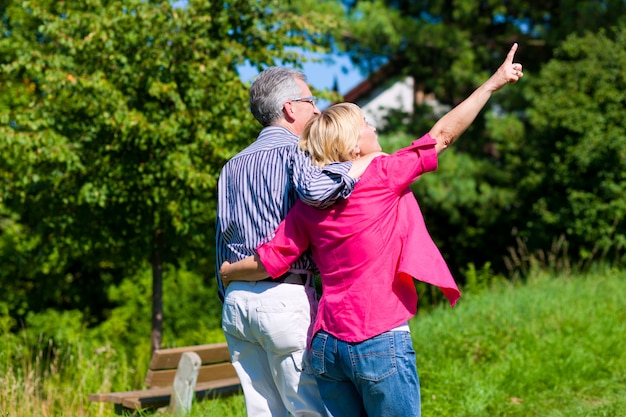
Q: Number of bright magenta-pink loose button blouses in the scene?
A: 1